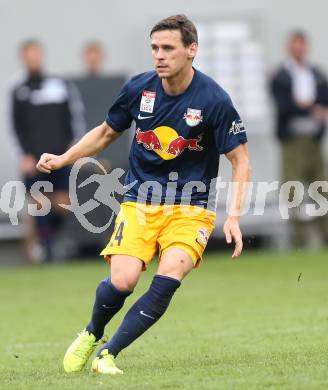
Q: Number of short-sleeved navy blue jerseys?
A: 1